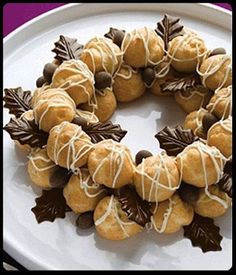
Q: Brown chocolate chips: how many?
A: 12